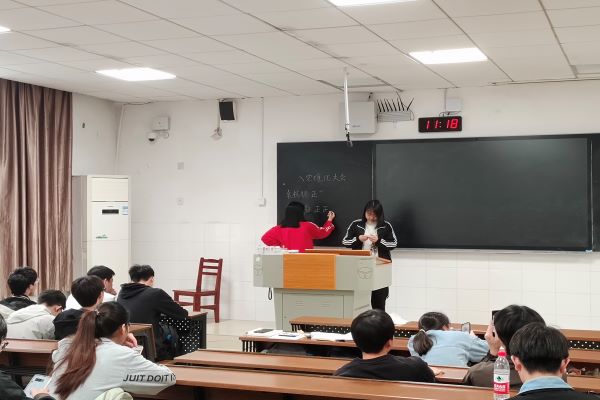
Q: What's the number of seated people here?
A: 11